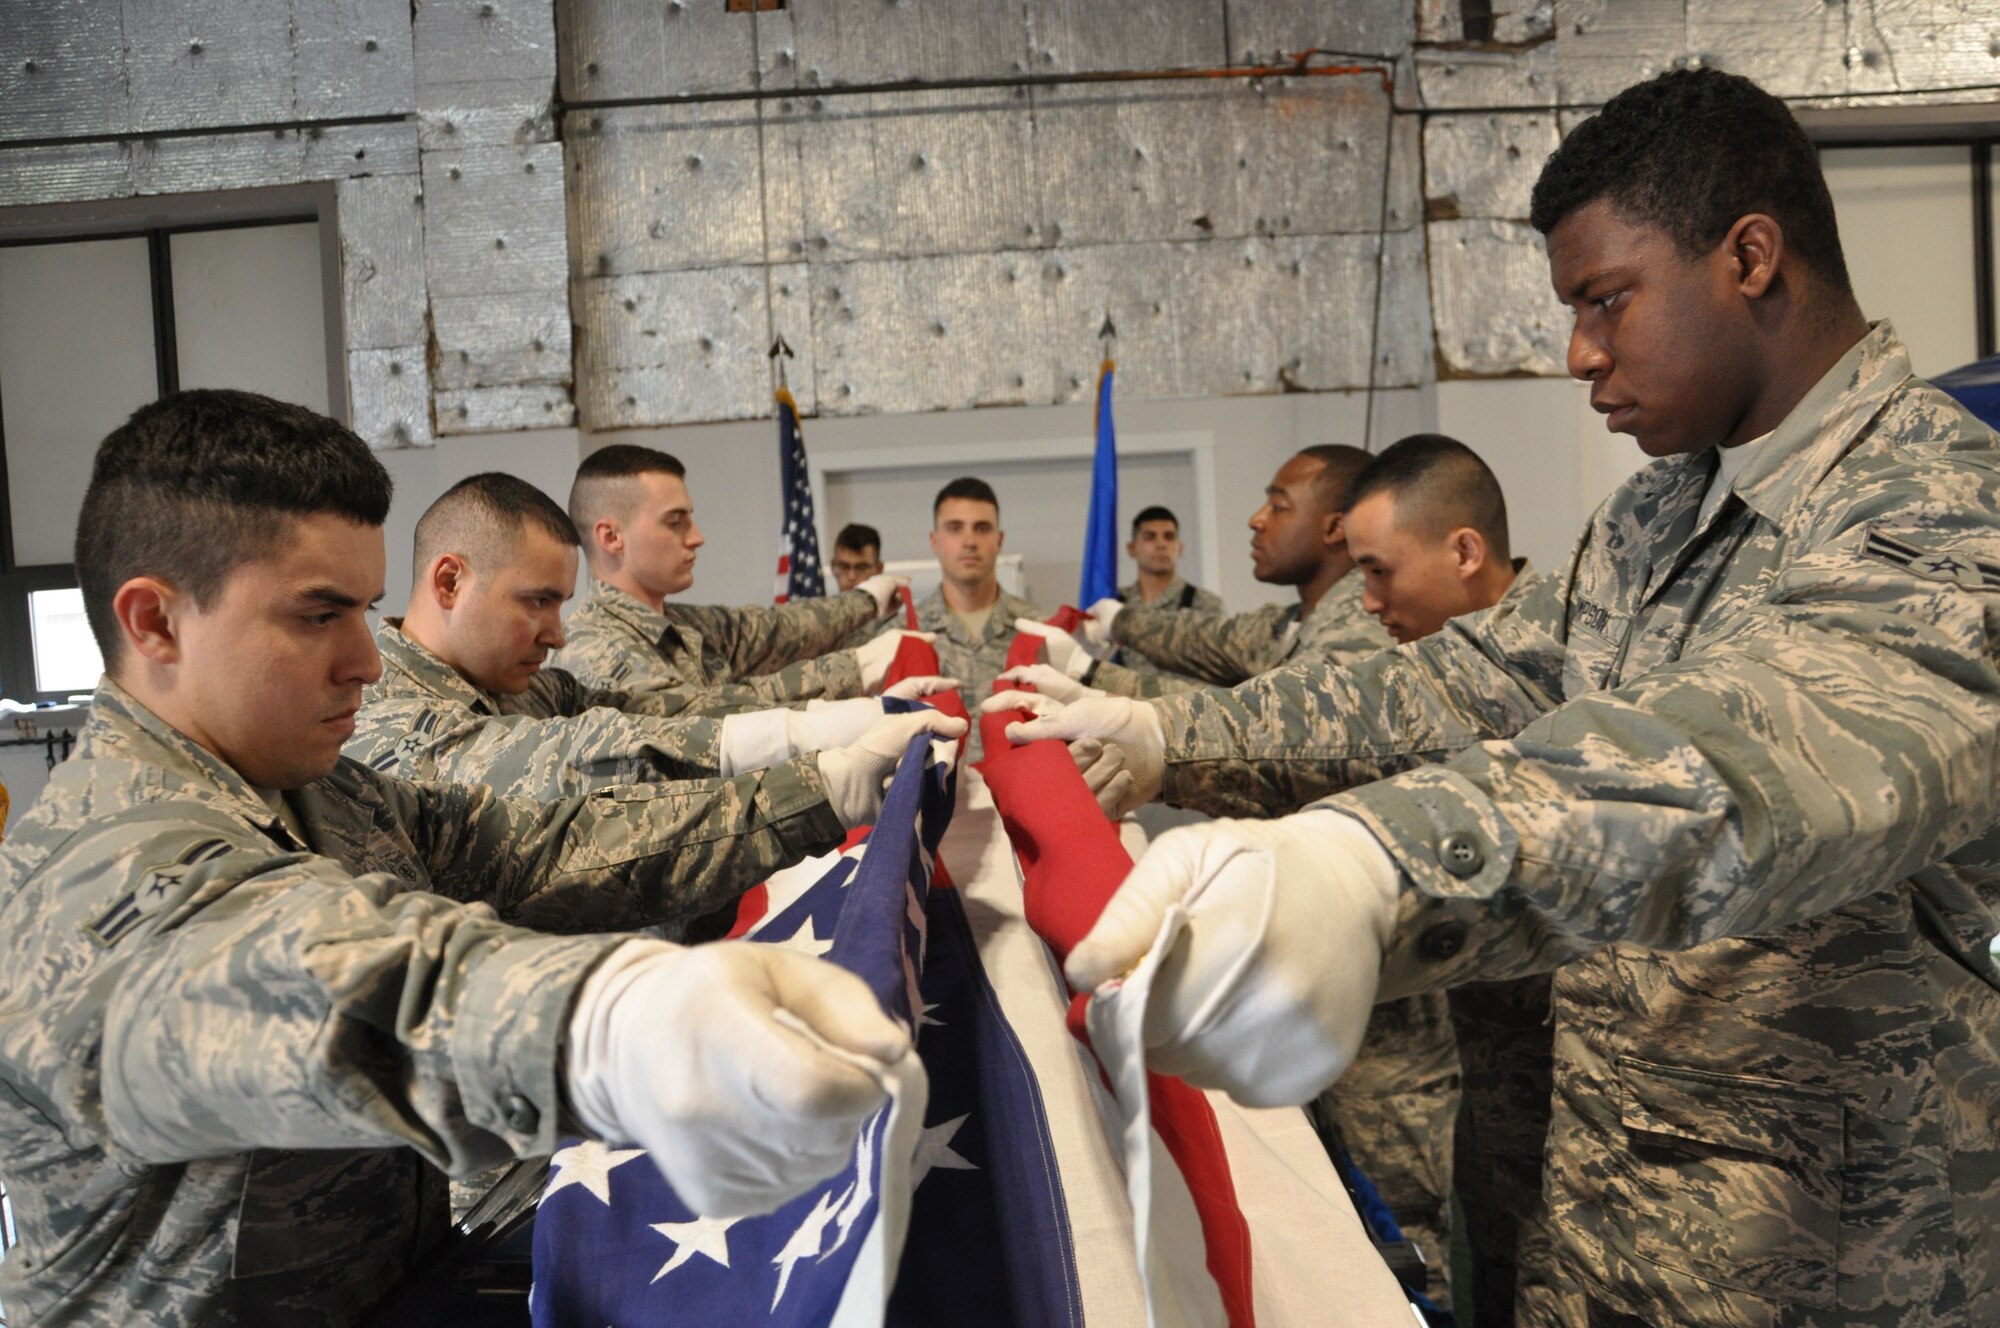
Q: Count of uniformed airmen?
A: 9